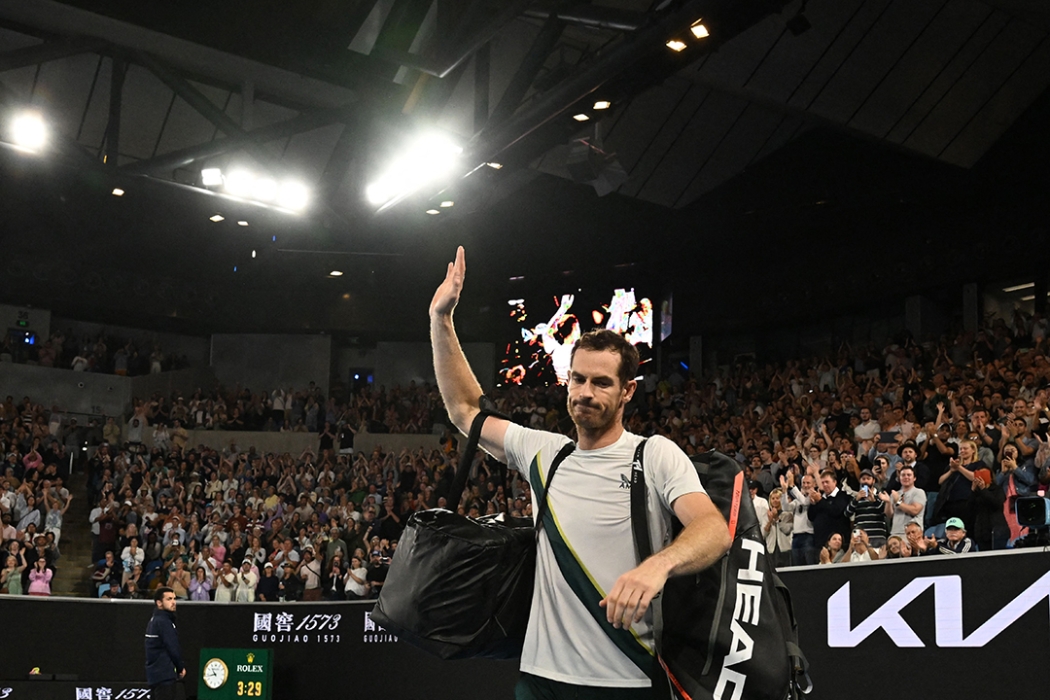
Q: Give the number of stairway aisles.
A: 1